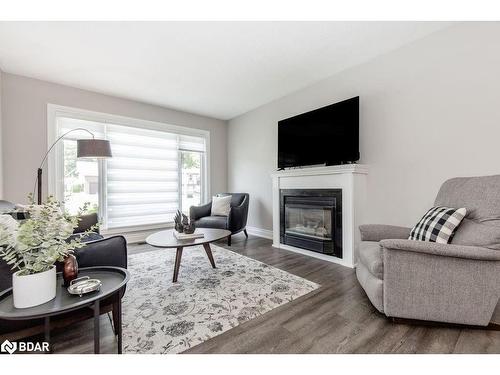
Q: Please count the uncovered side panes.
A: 2